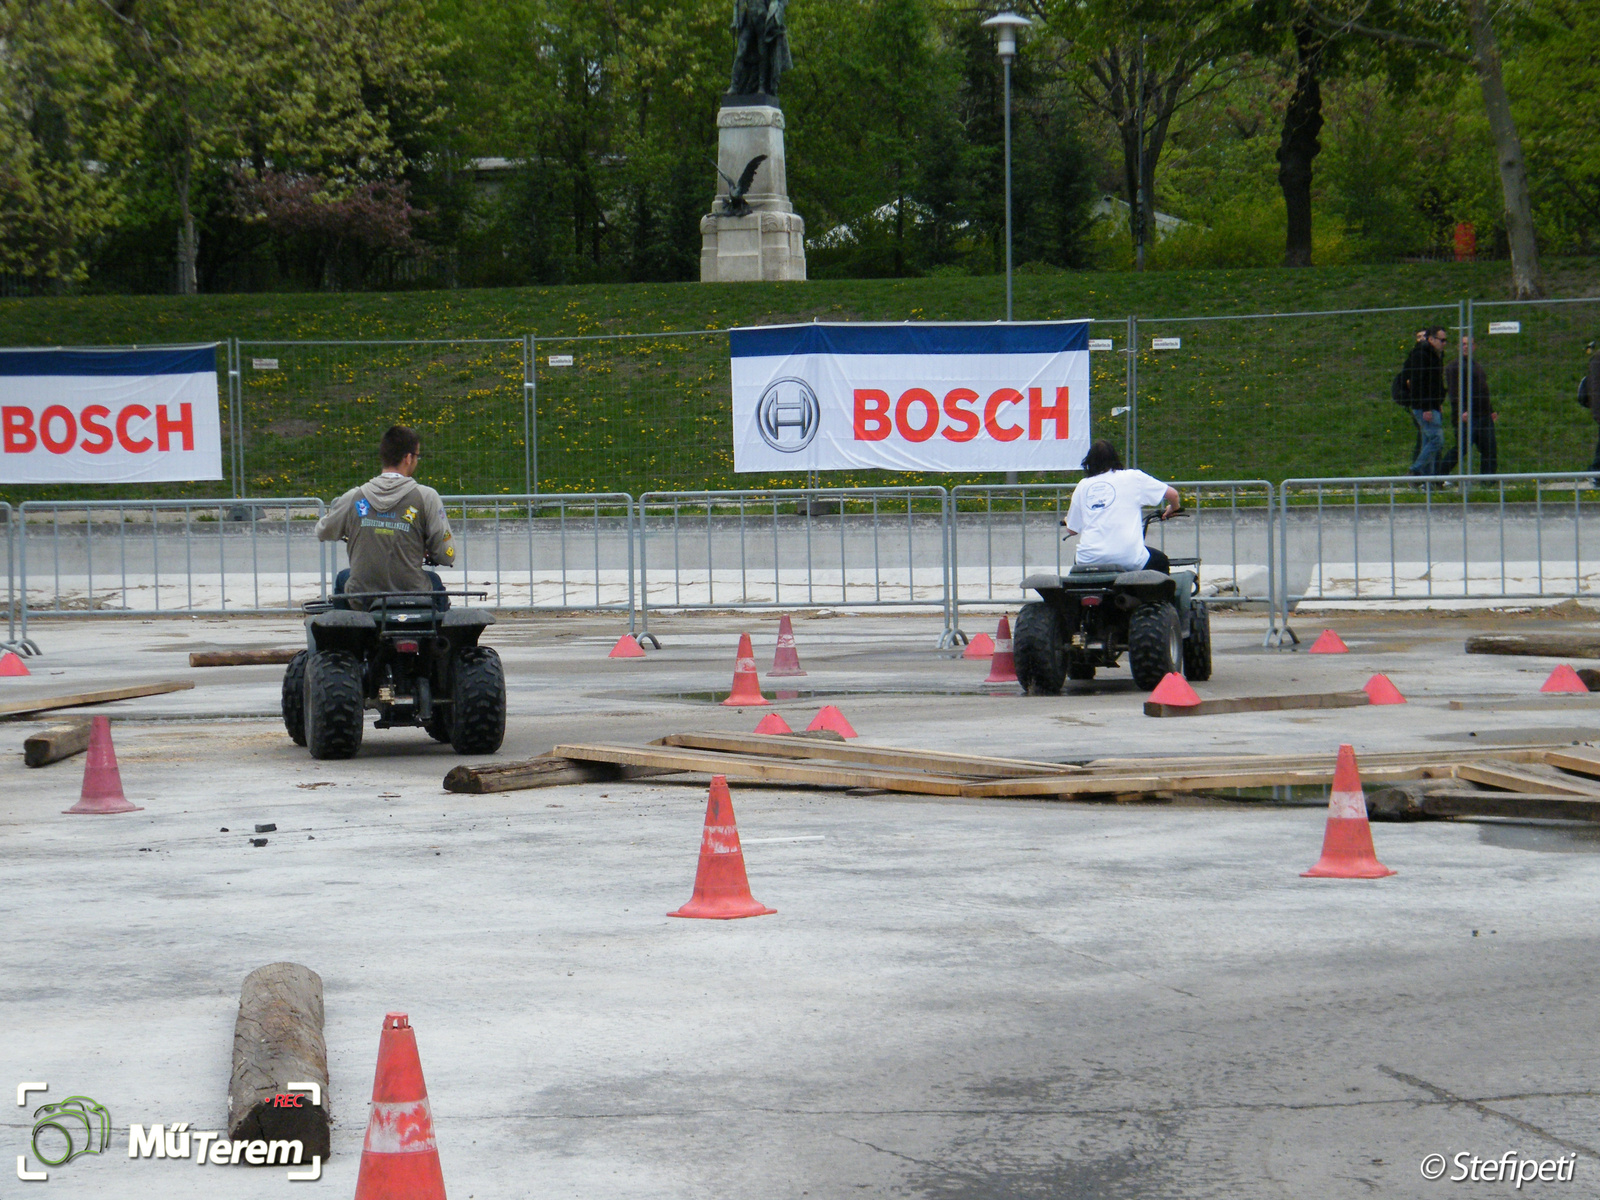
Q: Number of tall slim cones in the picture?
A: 7